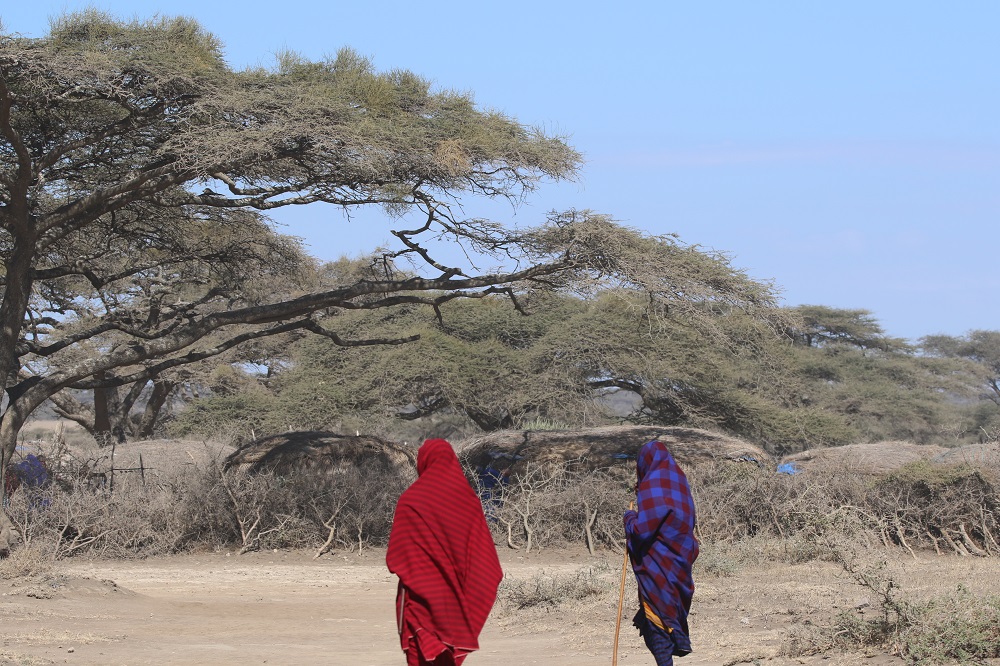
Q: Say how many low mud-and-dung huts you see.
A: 5